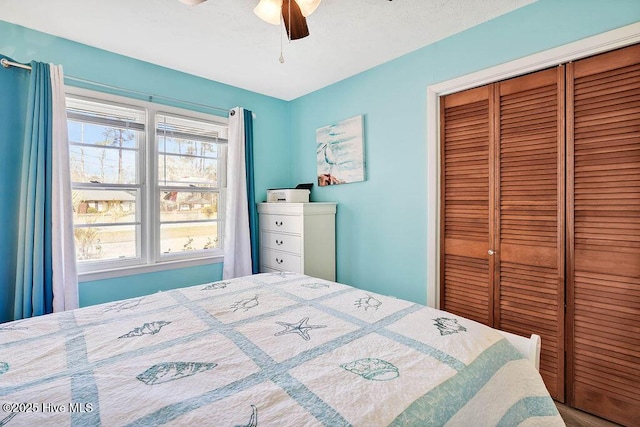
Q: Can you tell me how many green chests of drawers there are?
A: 0